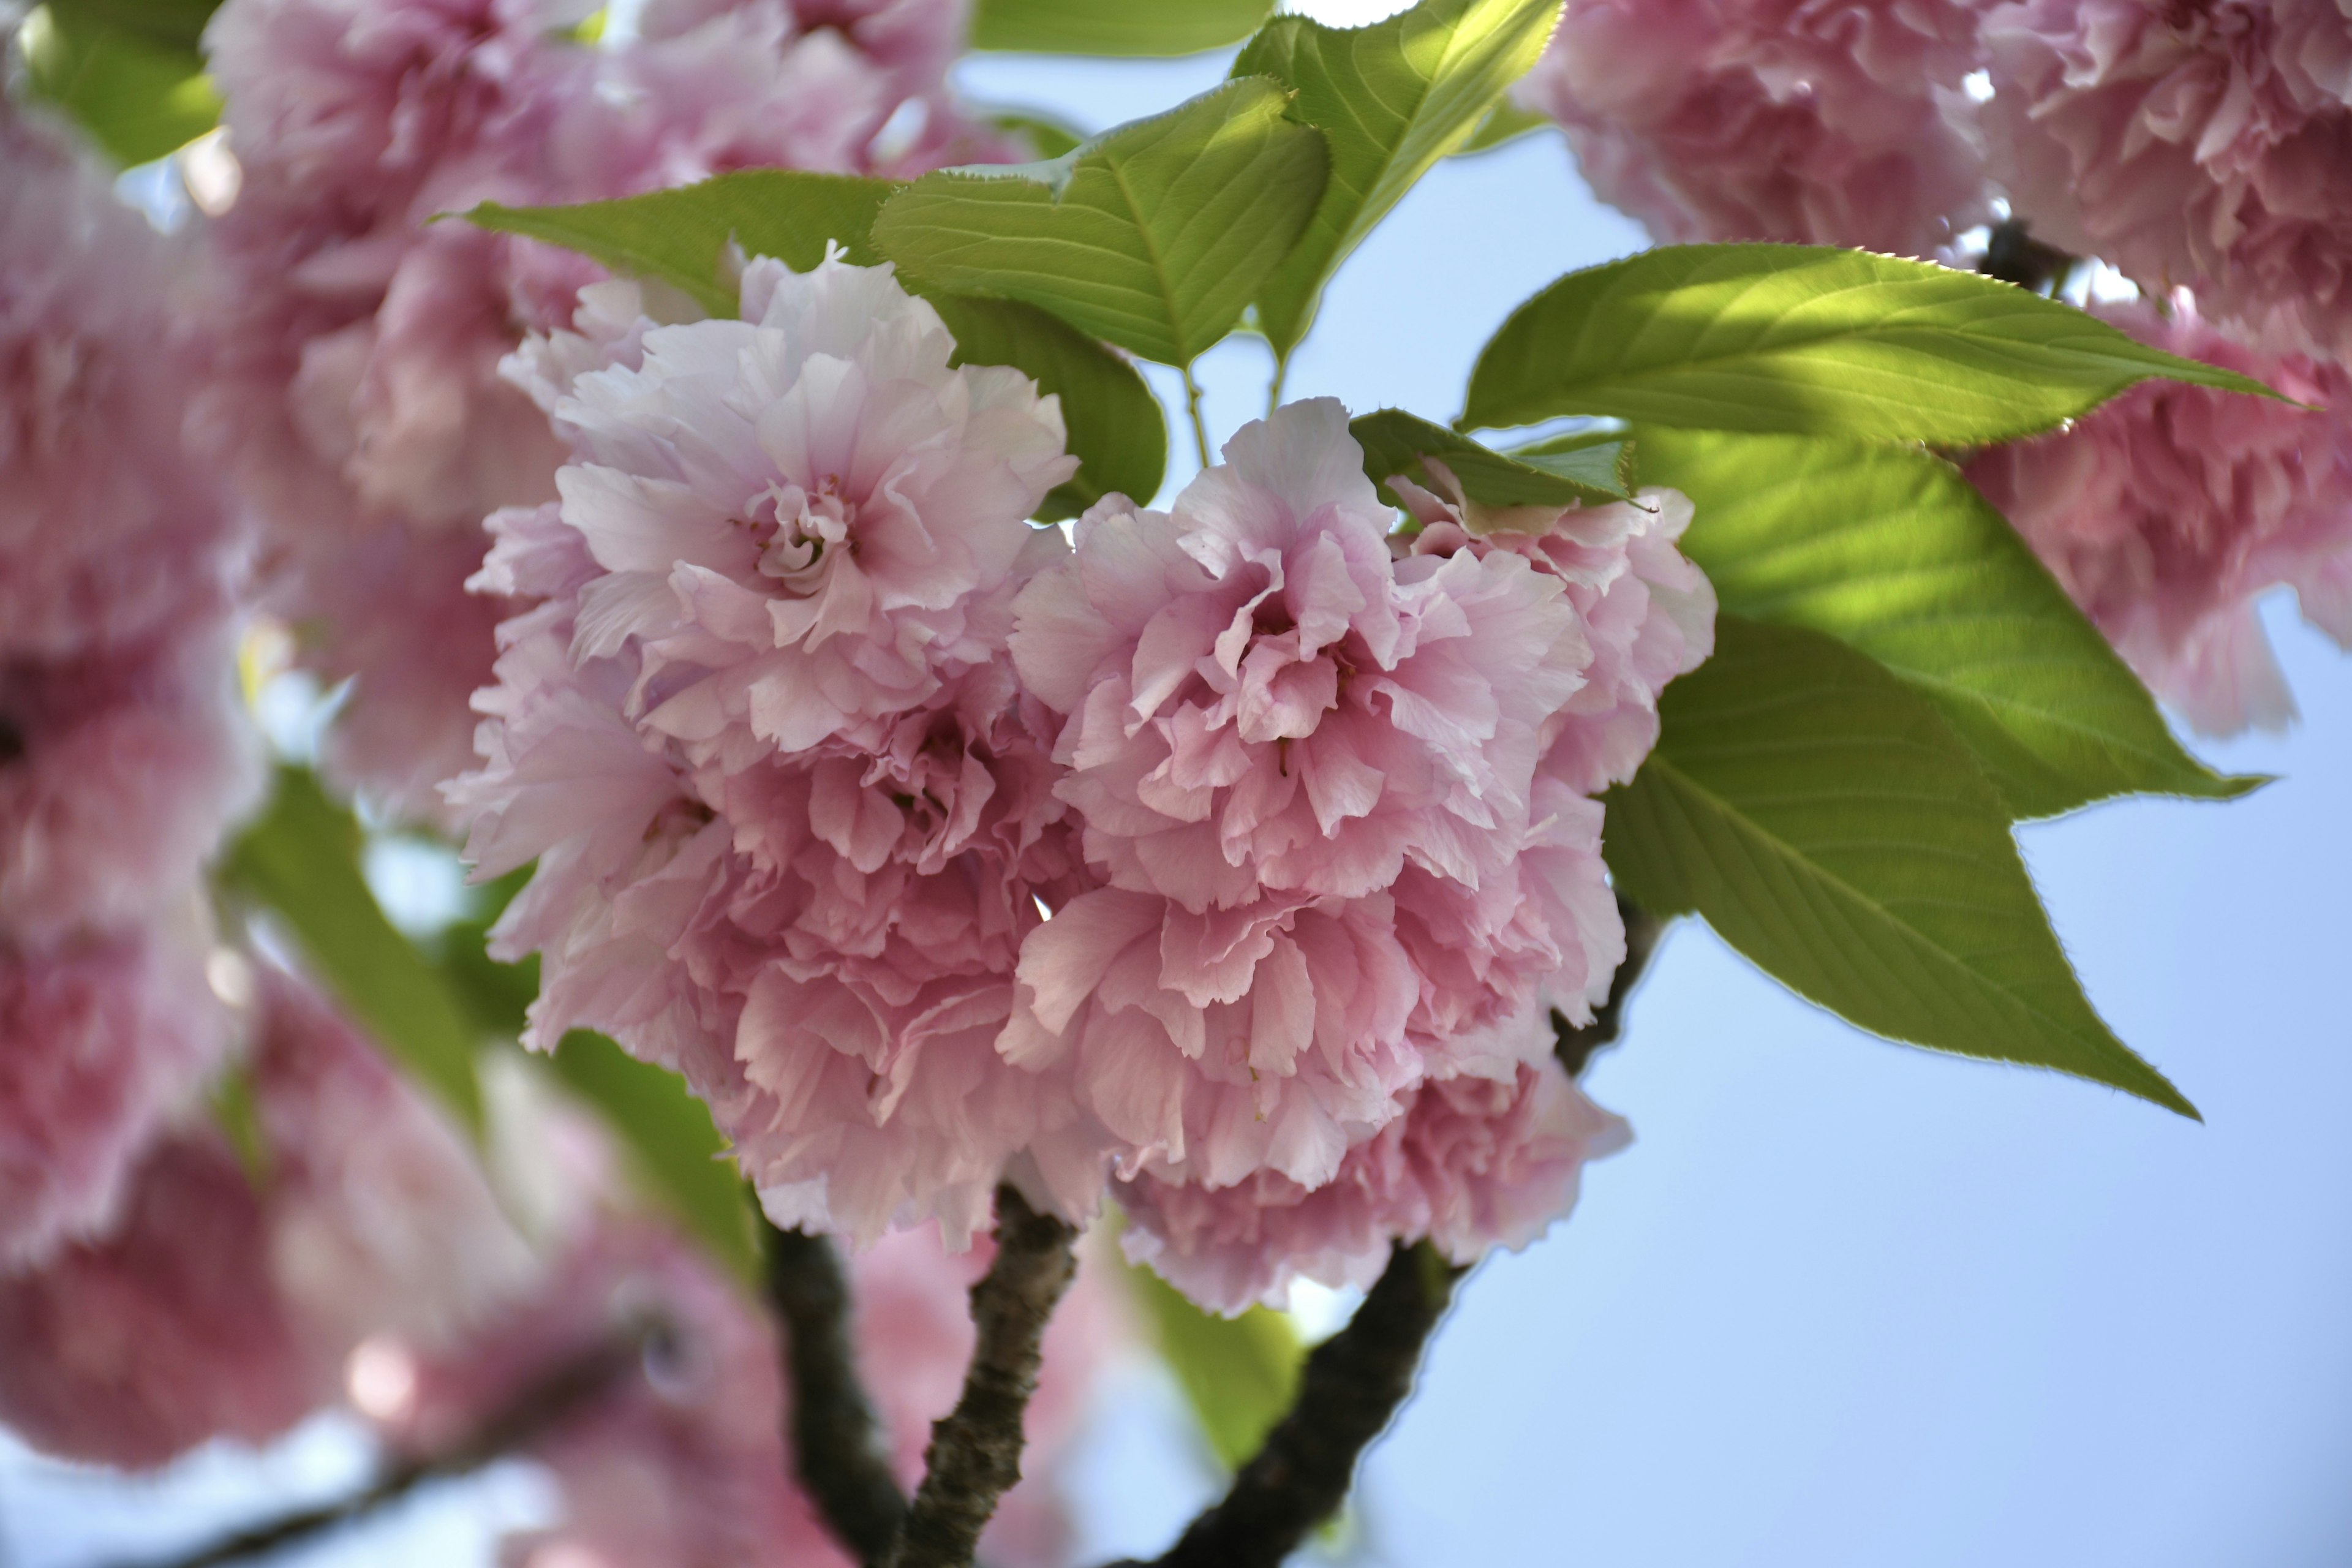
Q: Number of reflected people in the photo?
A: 0